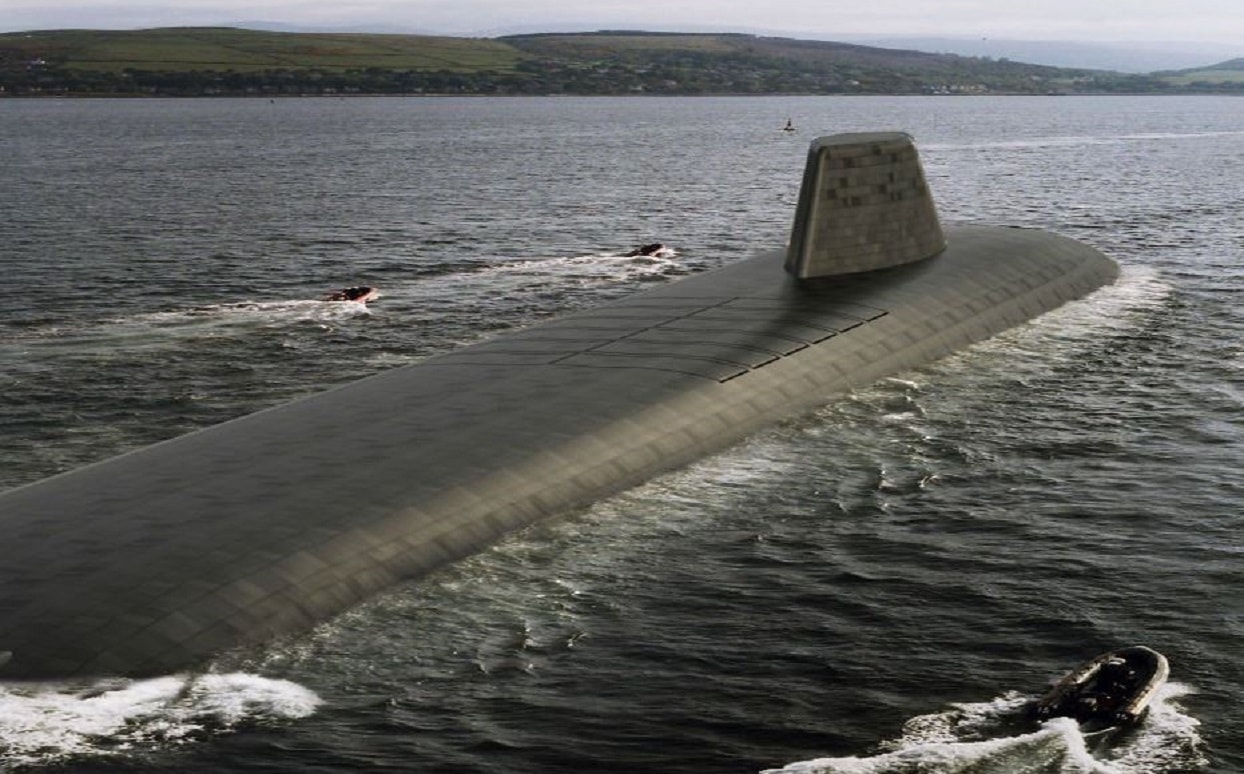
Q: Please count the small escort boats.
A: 3